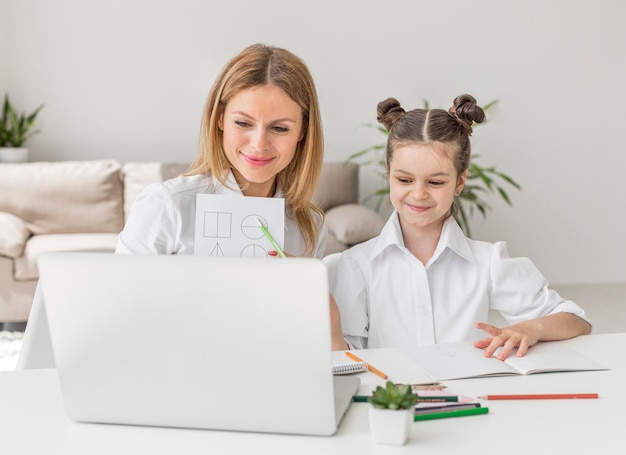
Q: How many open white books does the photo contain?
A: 1